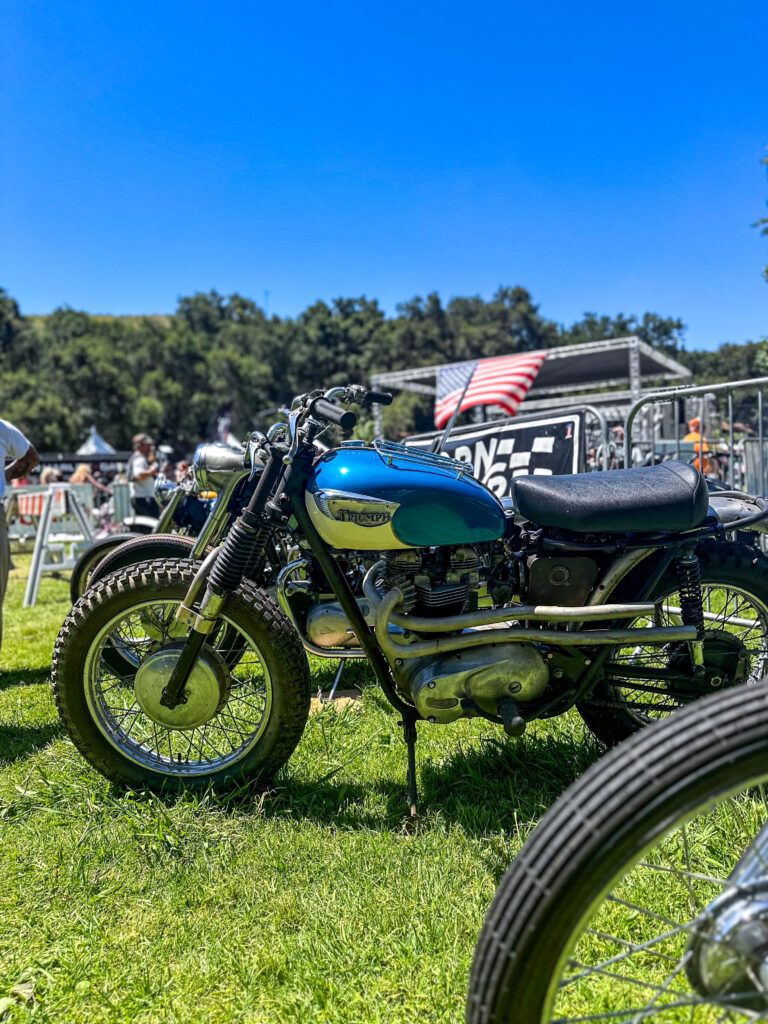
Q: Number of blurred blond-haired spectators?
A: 2